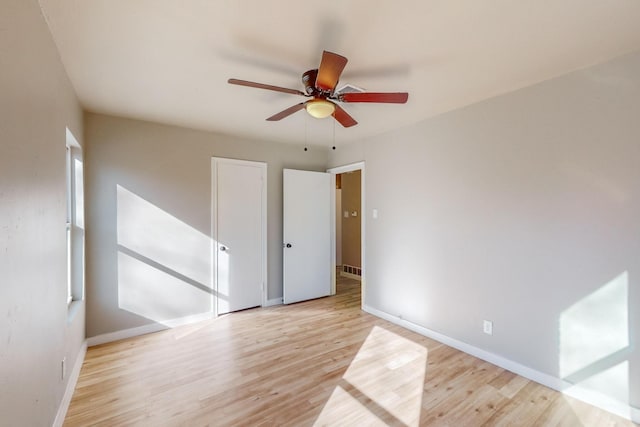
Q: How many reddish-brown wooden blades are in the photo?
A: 5